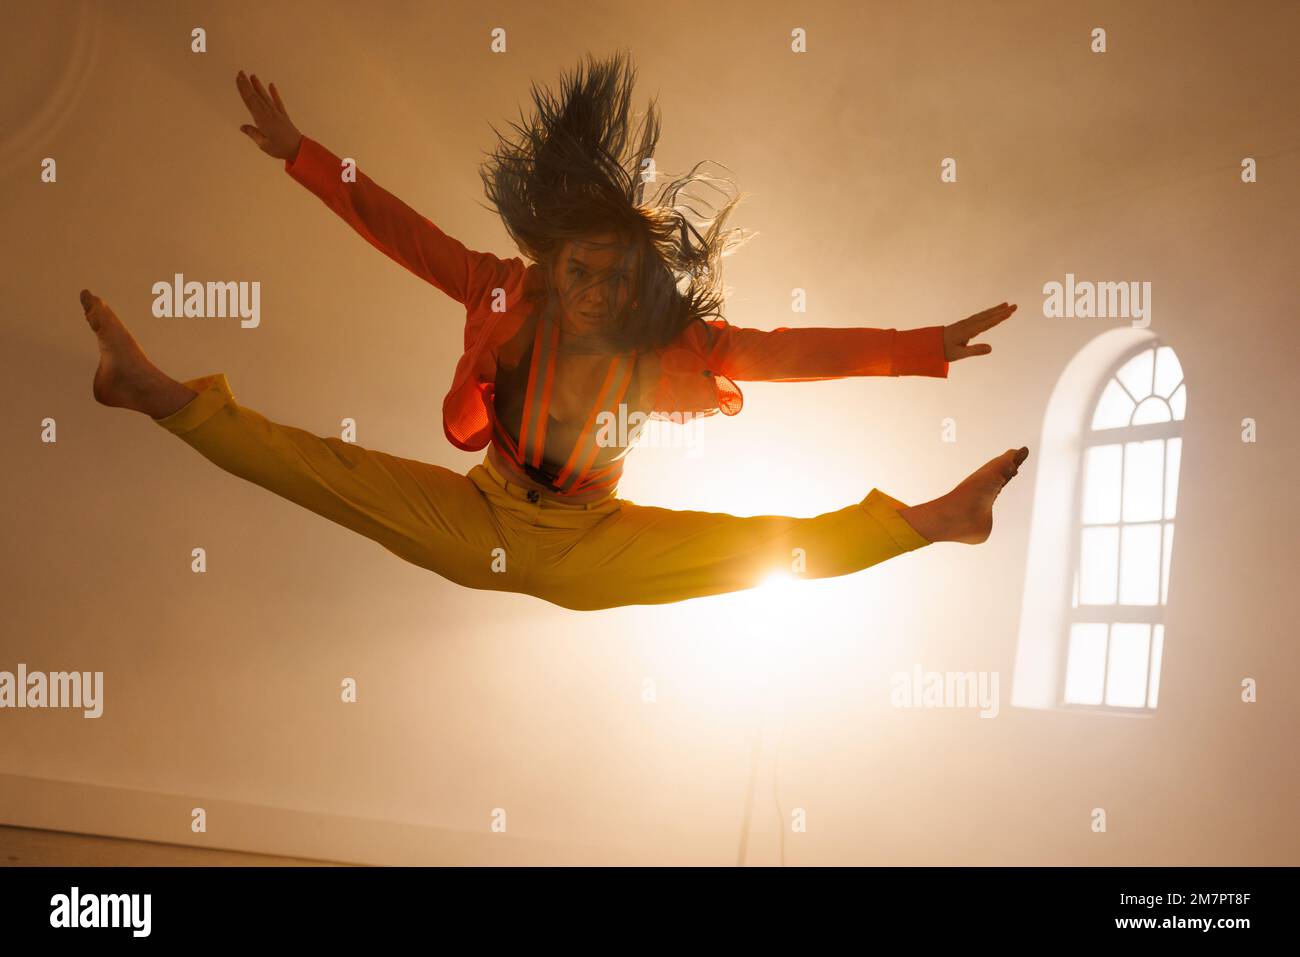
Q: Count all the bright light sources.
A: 2